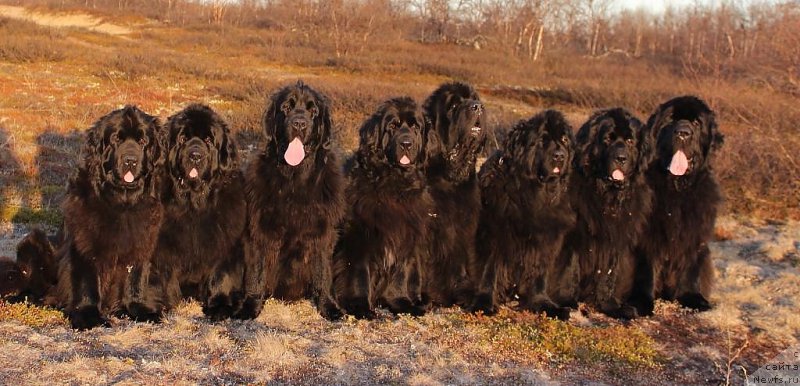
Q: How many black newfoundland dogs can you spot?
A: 8